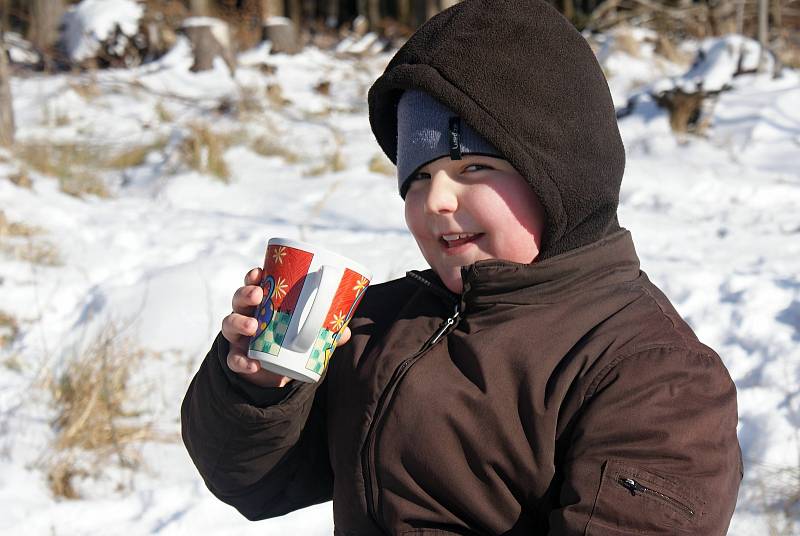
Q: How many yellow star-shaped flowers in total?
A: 4